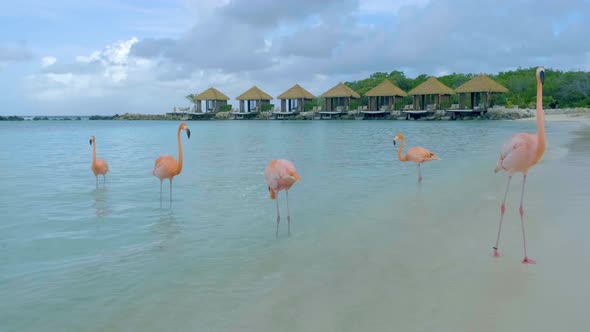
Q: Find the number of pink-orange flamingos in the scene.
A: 5